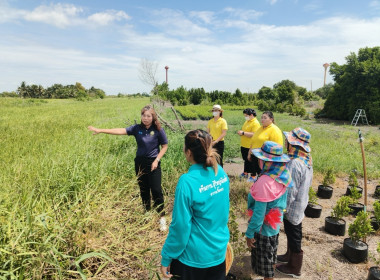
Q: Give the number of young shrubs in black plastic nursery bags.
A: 9